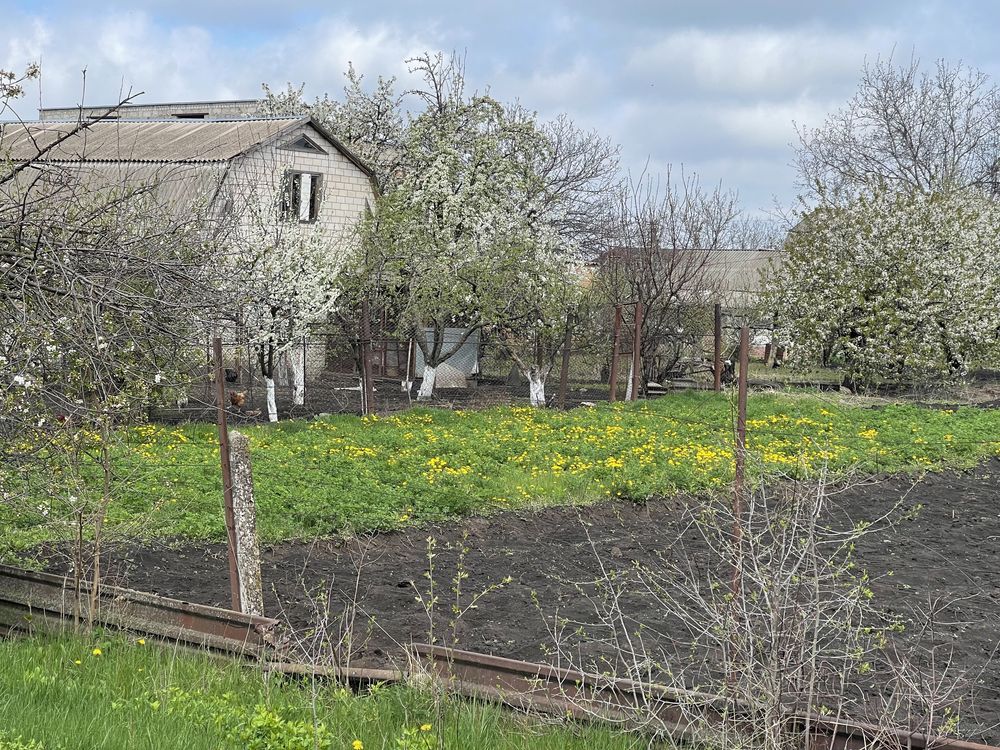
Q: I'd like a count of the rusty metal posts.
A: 7